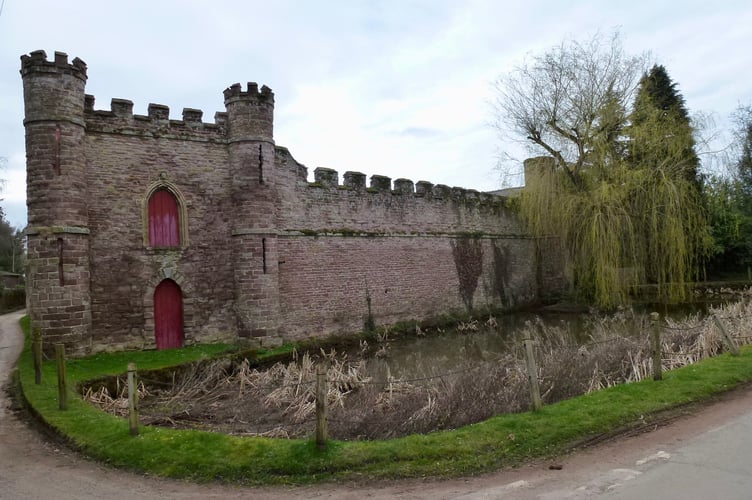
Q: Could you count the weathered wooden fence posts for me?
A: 7